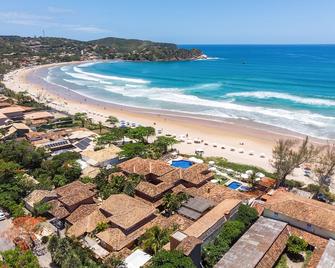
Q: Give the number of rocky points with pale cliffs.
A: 1